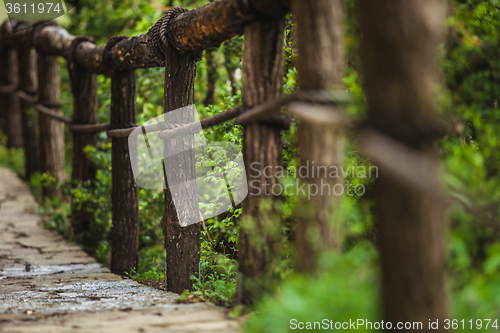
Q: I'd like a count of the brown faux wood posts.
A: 9